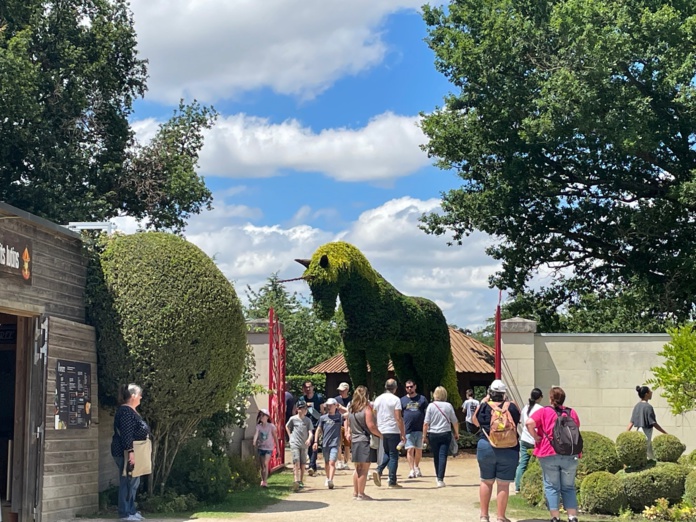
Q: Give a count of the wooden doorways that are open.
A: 1